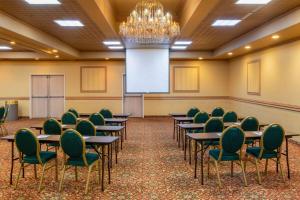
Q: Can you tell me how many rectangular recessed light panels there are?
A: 9